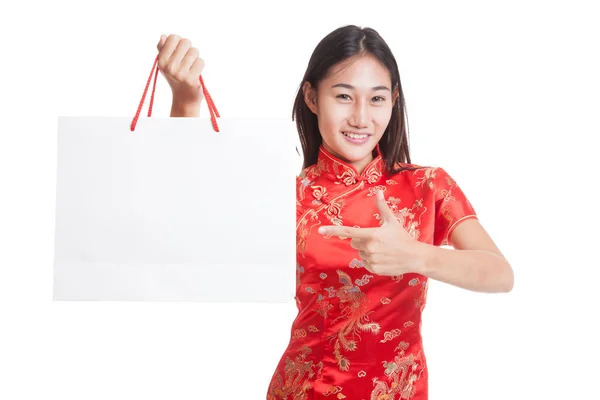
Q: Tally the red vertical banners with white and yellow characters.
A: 0